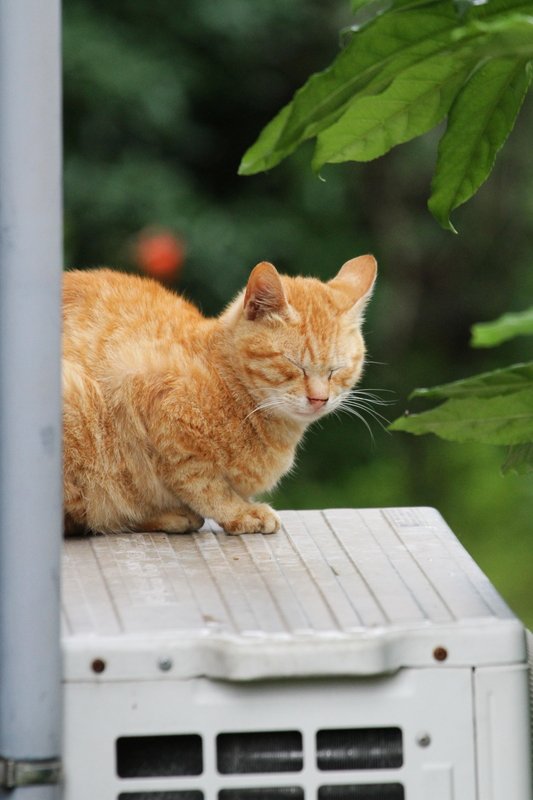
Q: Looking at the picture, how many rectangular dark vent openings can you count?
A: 6